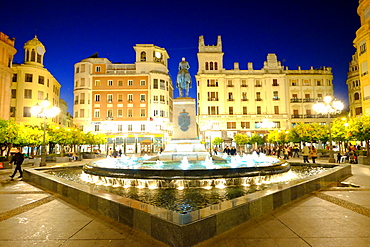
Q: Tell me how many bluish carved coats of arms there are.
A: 1